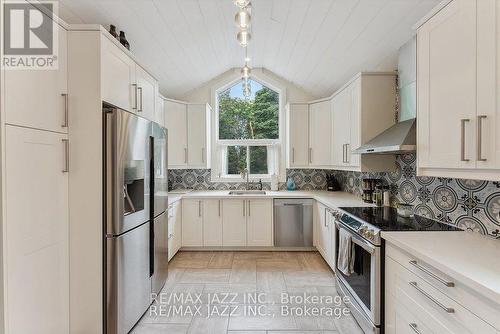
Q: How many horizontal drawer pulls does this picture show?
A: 3